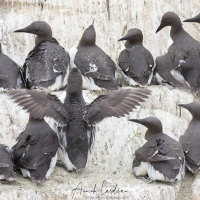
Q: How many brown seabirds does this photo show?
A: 11